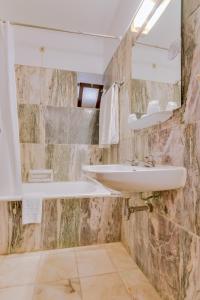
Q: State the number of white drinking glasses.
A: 2